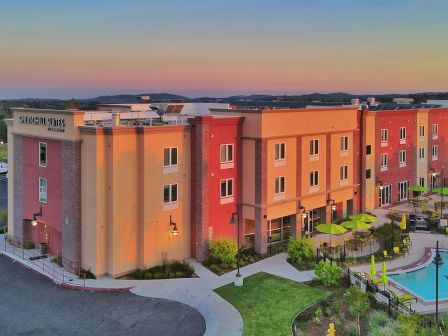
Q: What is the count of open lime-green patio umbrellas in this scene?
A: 5